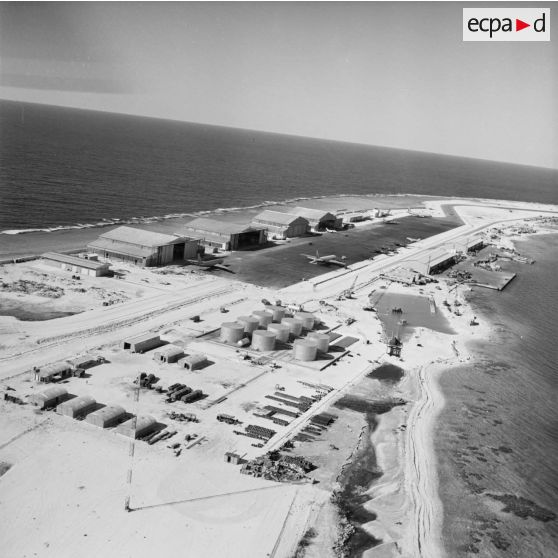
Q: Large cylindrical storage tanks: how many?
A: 10